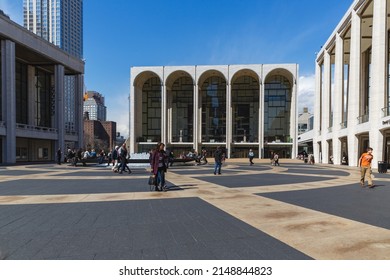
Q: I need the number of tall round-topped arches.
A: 5